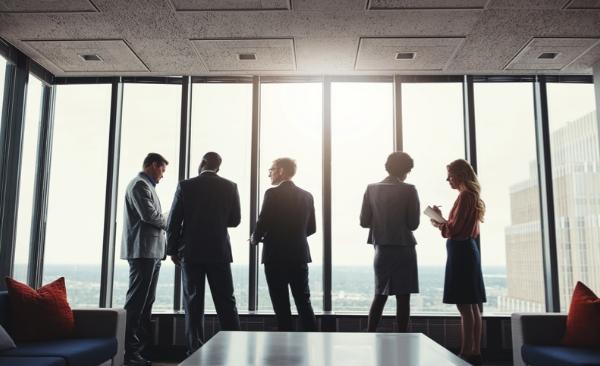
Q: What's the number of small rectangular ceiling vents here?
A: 4